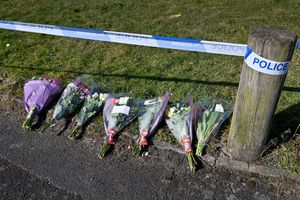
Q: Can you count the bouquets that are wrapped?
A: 7